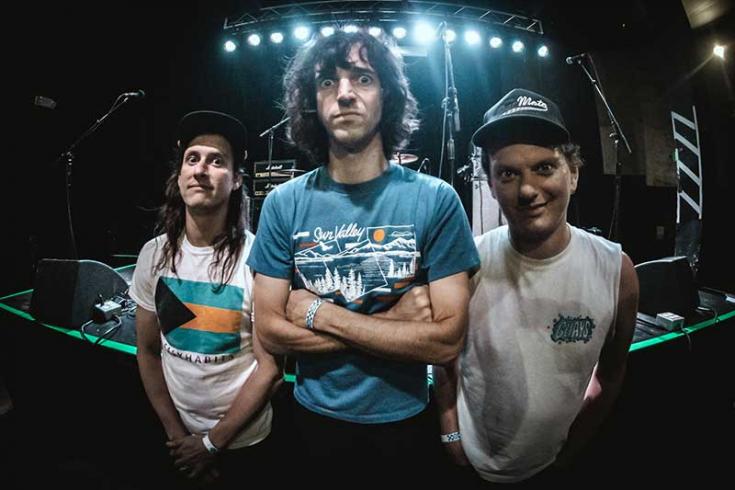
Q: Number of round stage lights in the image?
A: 14